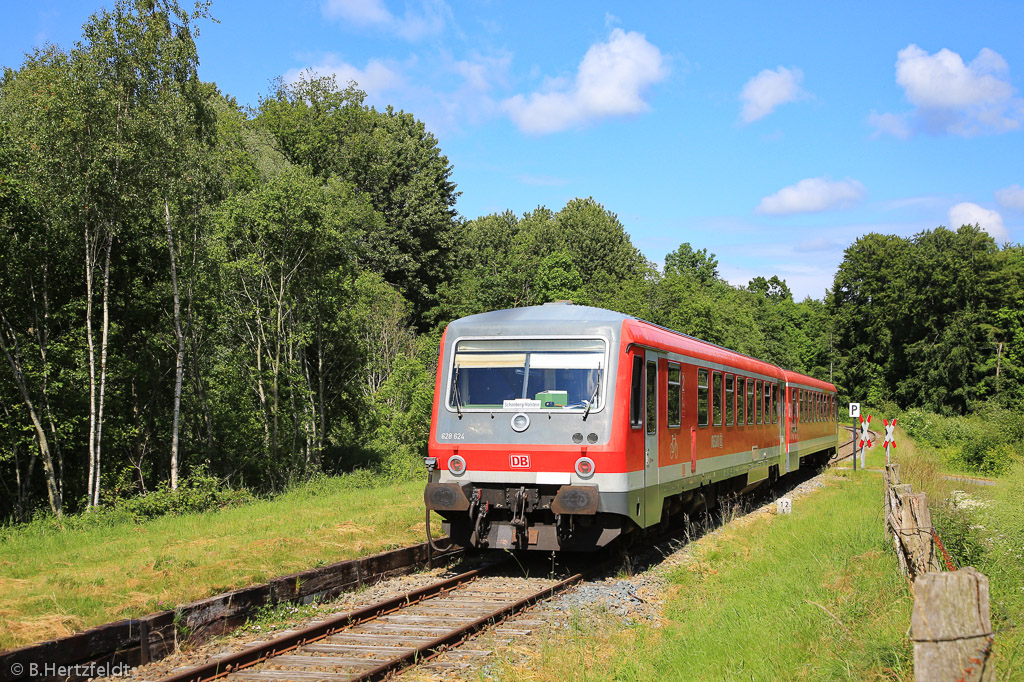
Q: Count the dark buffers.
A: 2